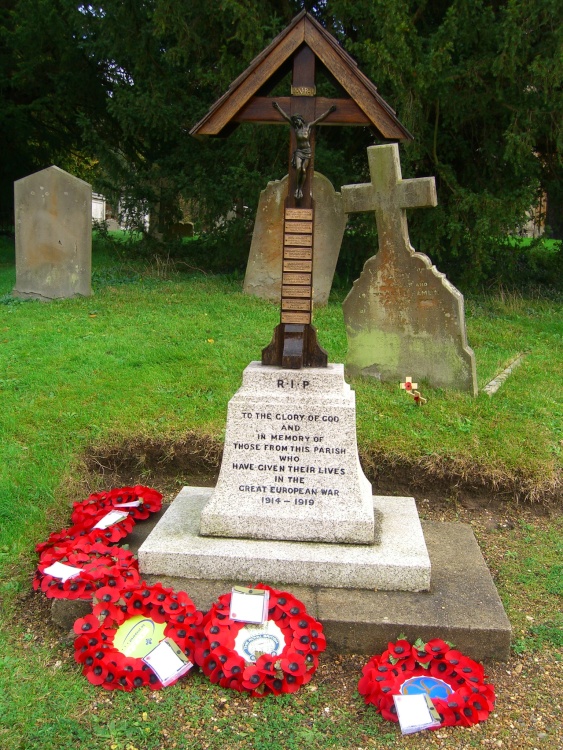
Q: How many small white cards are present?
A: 6